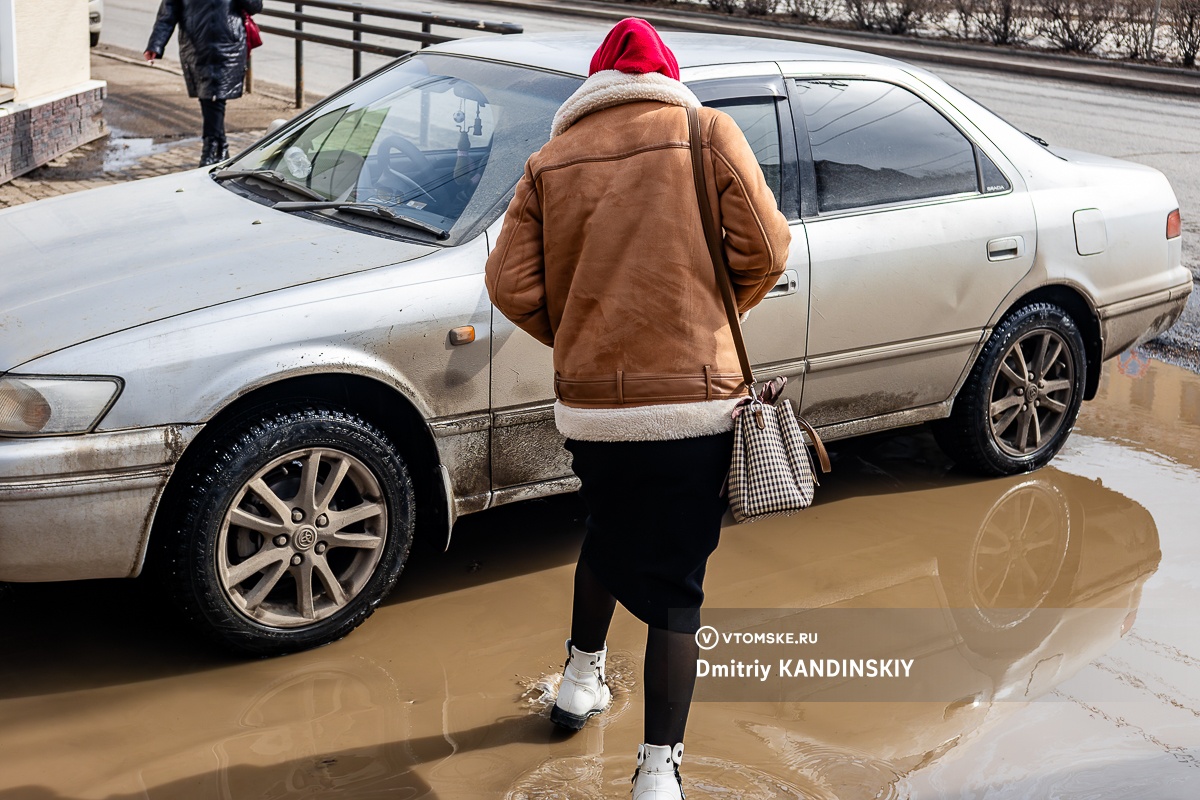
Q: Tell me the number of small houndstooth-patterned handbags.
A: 1